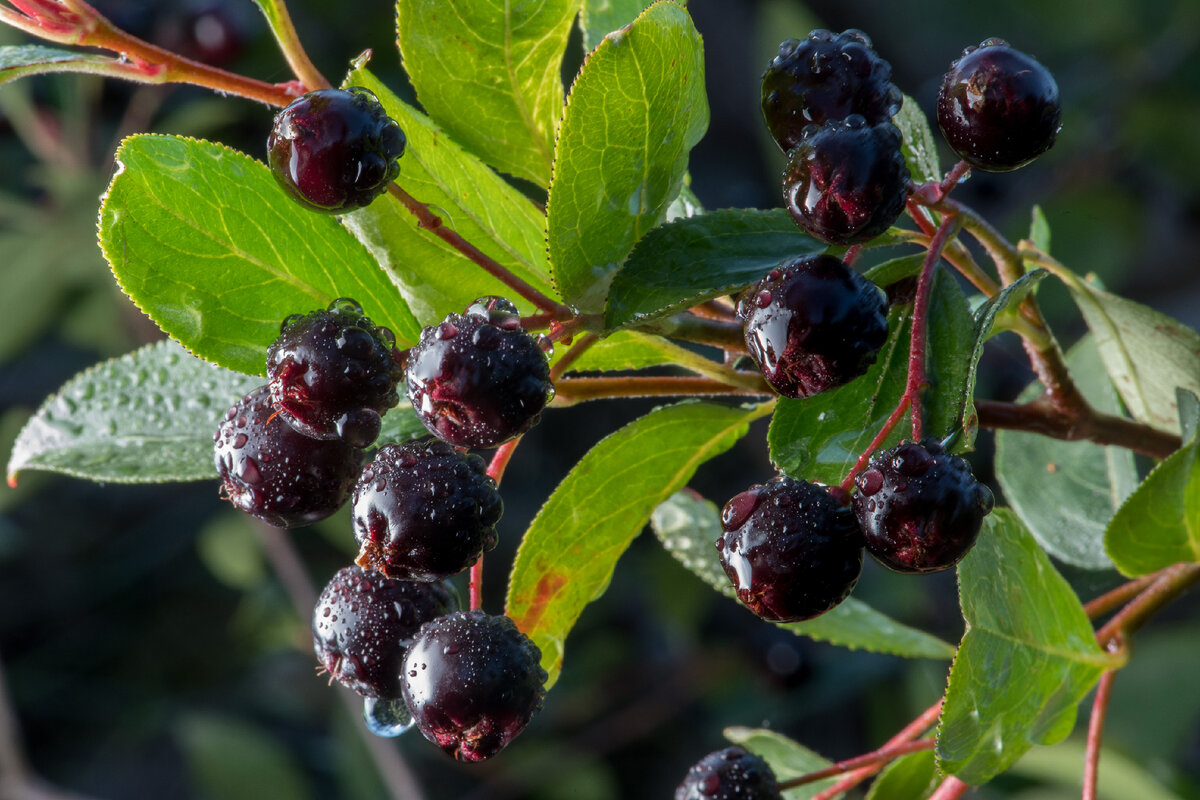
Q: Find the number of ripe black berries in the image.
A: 14